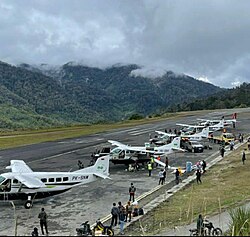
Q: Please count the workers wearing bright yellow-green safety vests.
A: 2